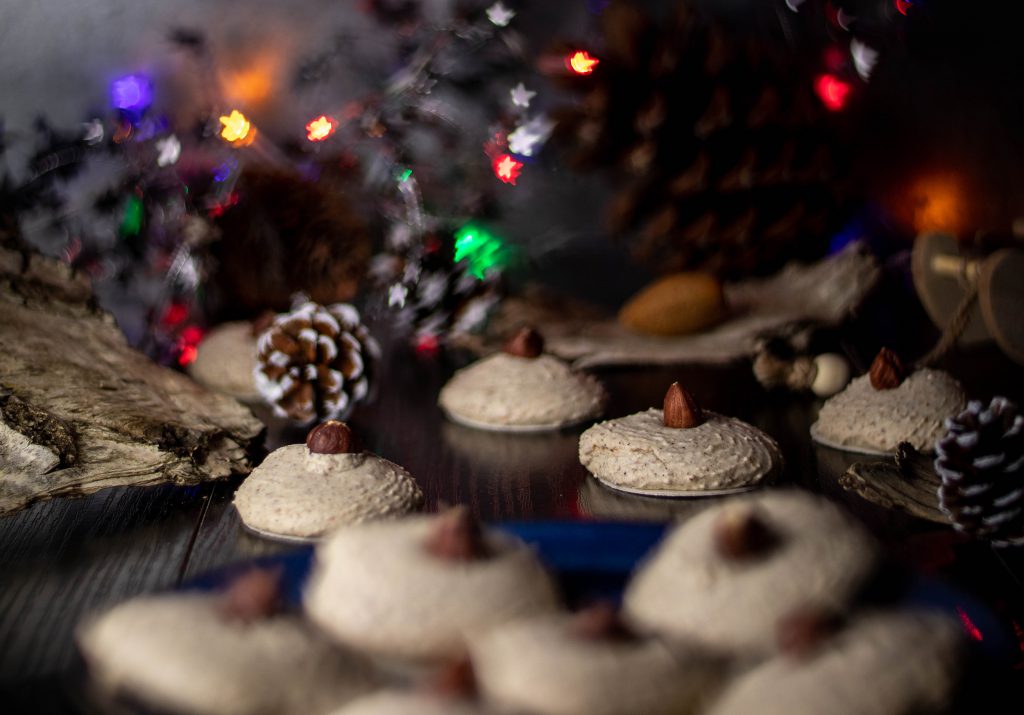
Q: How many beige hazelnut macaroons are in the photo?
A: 11